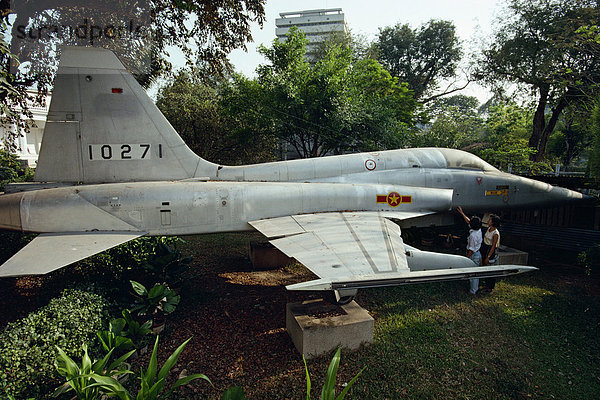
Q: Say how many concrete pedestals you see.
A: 3